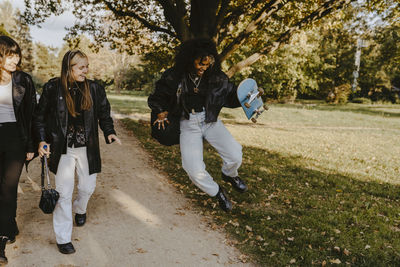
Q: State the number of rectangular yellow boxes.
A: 0